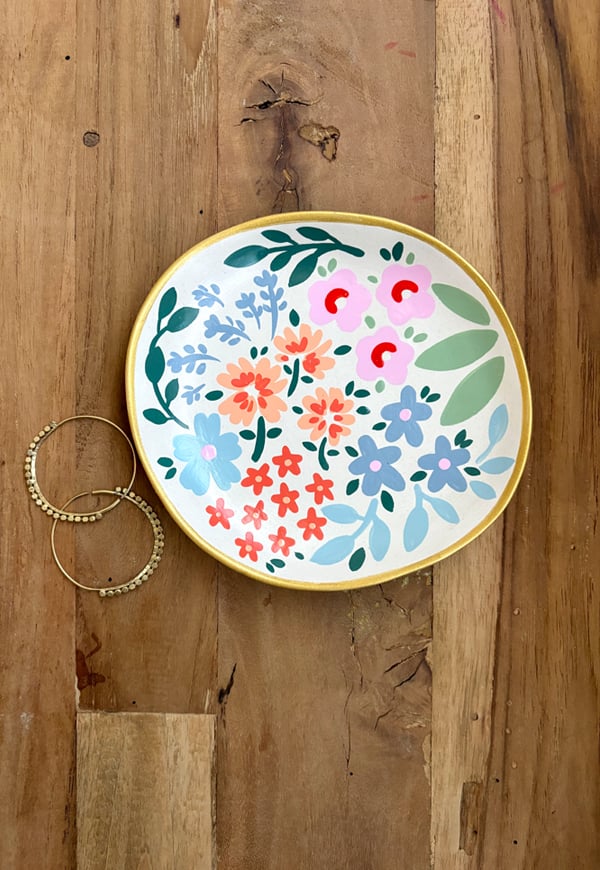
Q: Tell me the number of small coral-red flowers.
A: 9